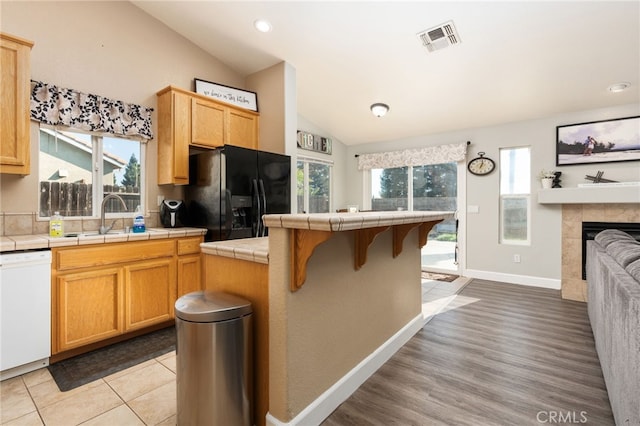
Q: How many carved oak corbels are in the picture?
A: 4